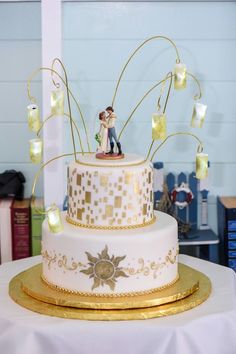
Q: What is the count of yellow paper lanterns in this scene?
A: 8